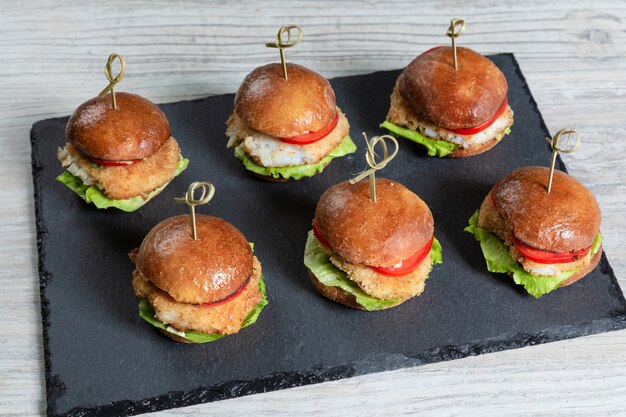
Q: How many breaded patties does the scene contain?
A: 6